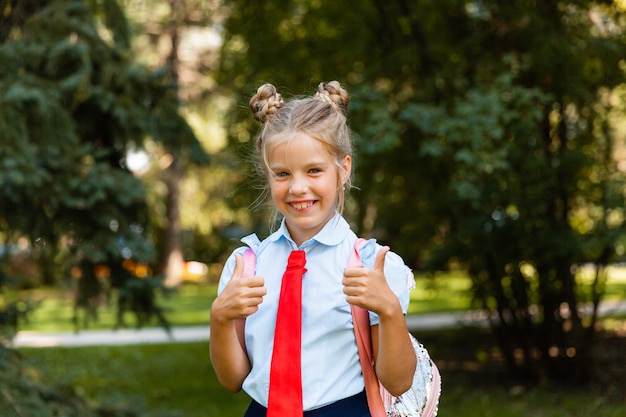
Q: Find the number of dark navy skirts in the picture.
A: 1